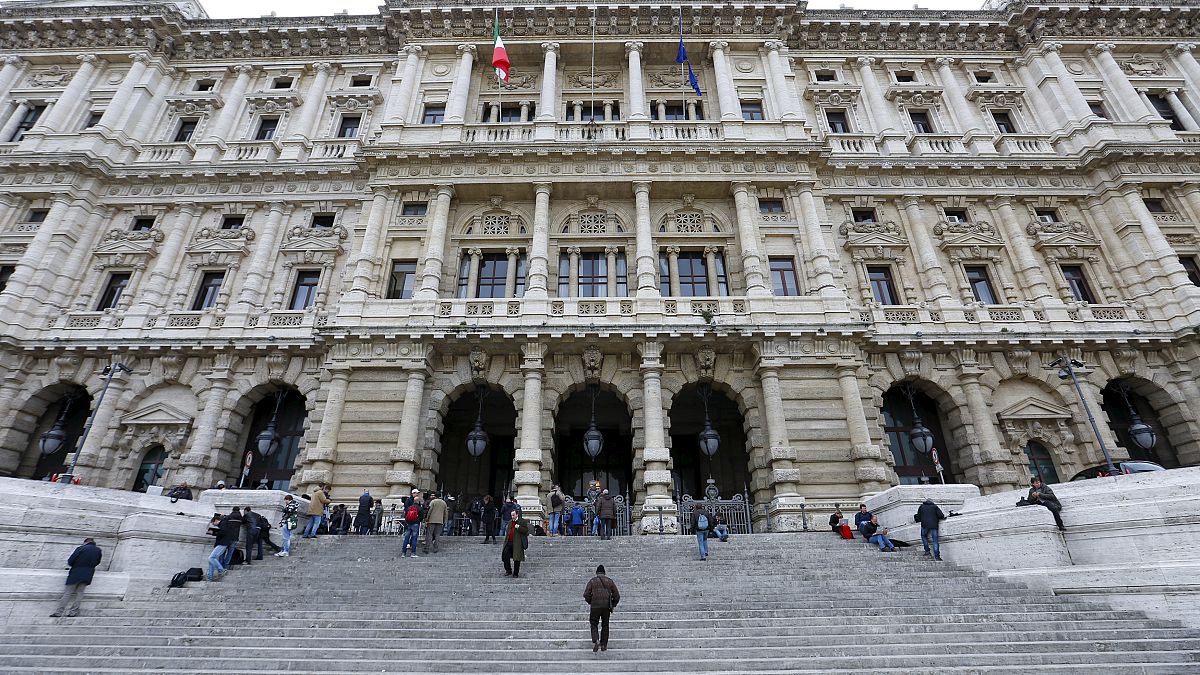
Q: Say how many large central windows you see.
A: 3